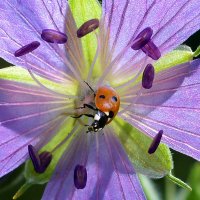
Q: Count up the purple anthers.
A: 10